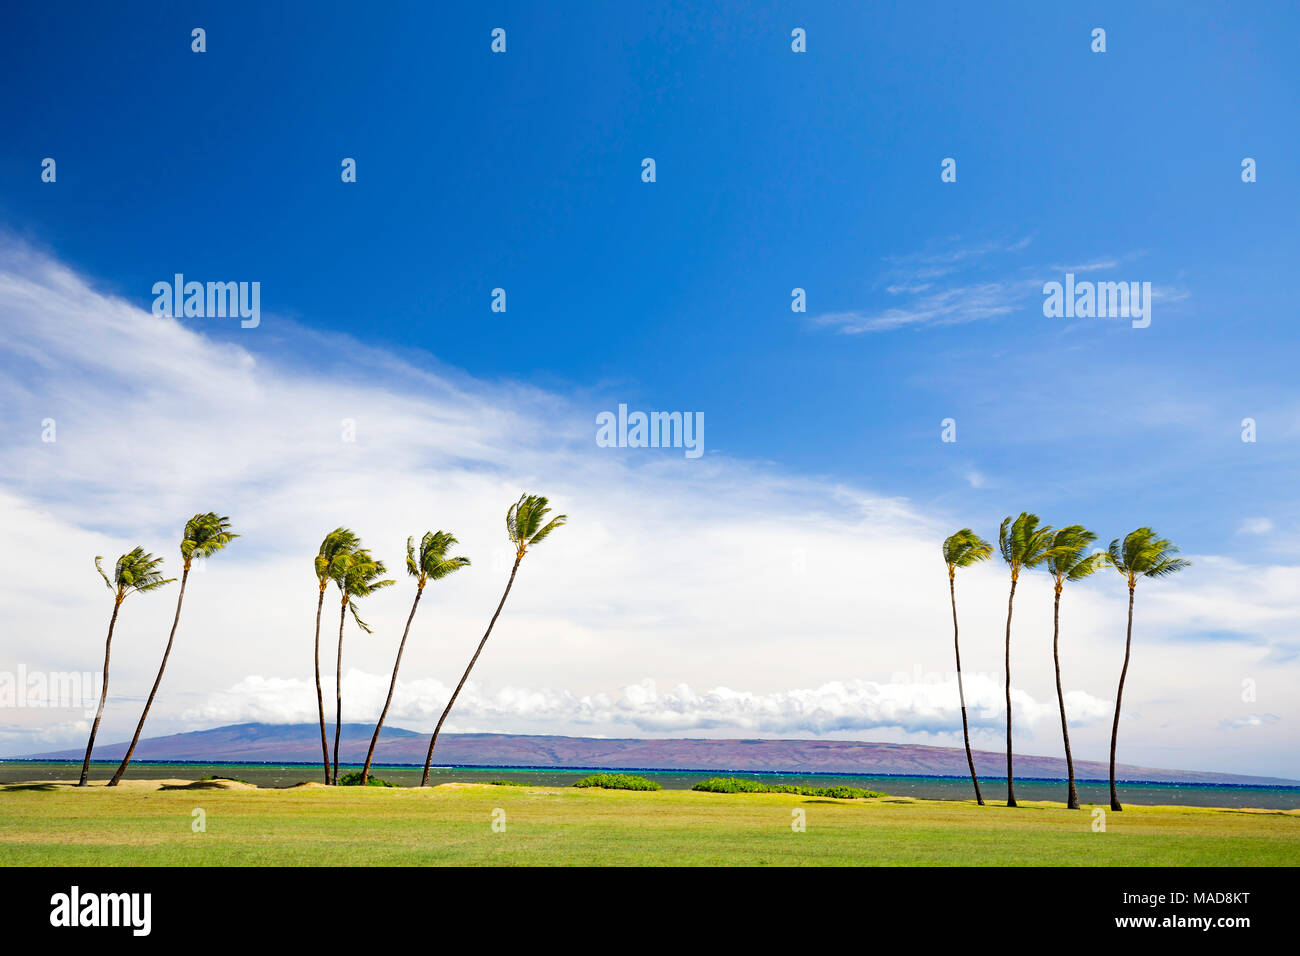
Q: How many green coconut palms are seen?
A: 10